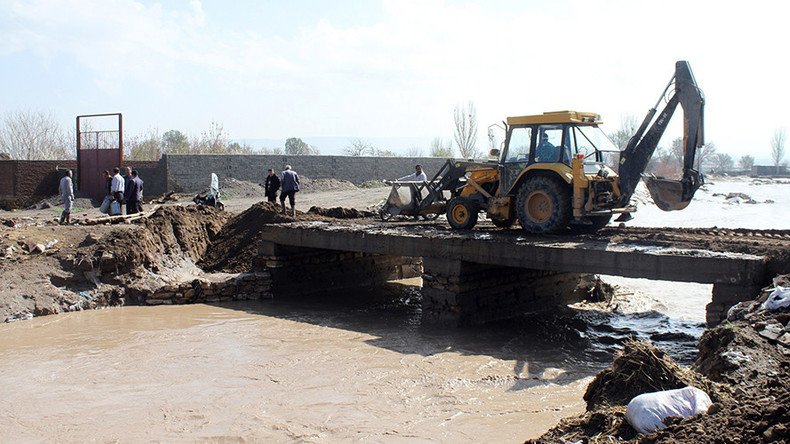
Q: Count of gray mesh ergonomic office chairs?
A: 0